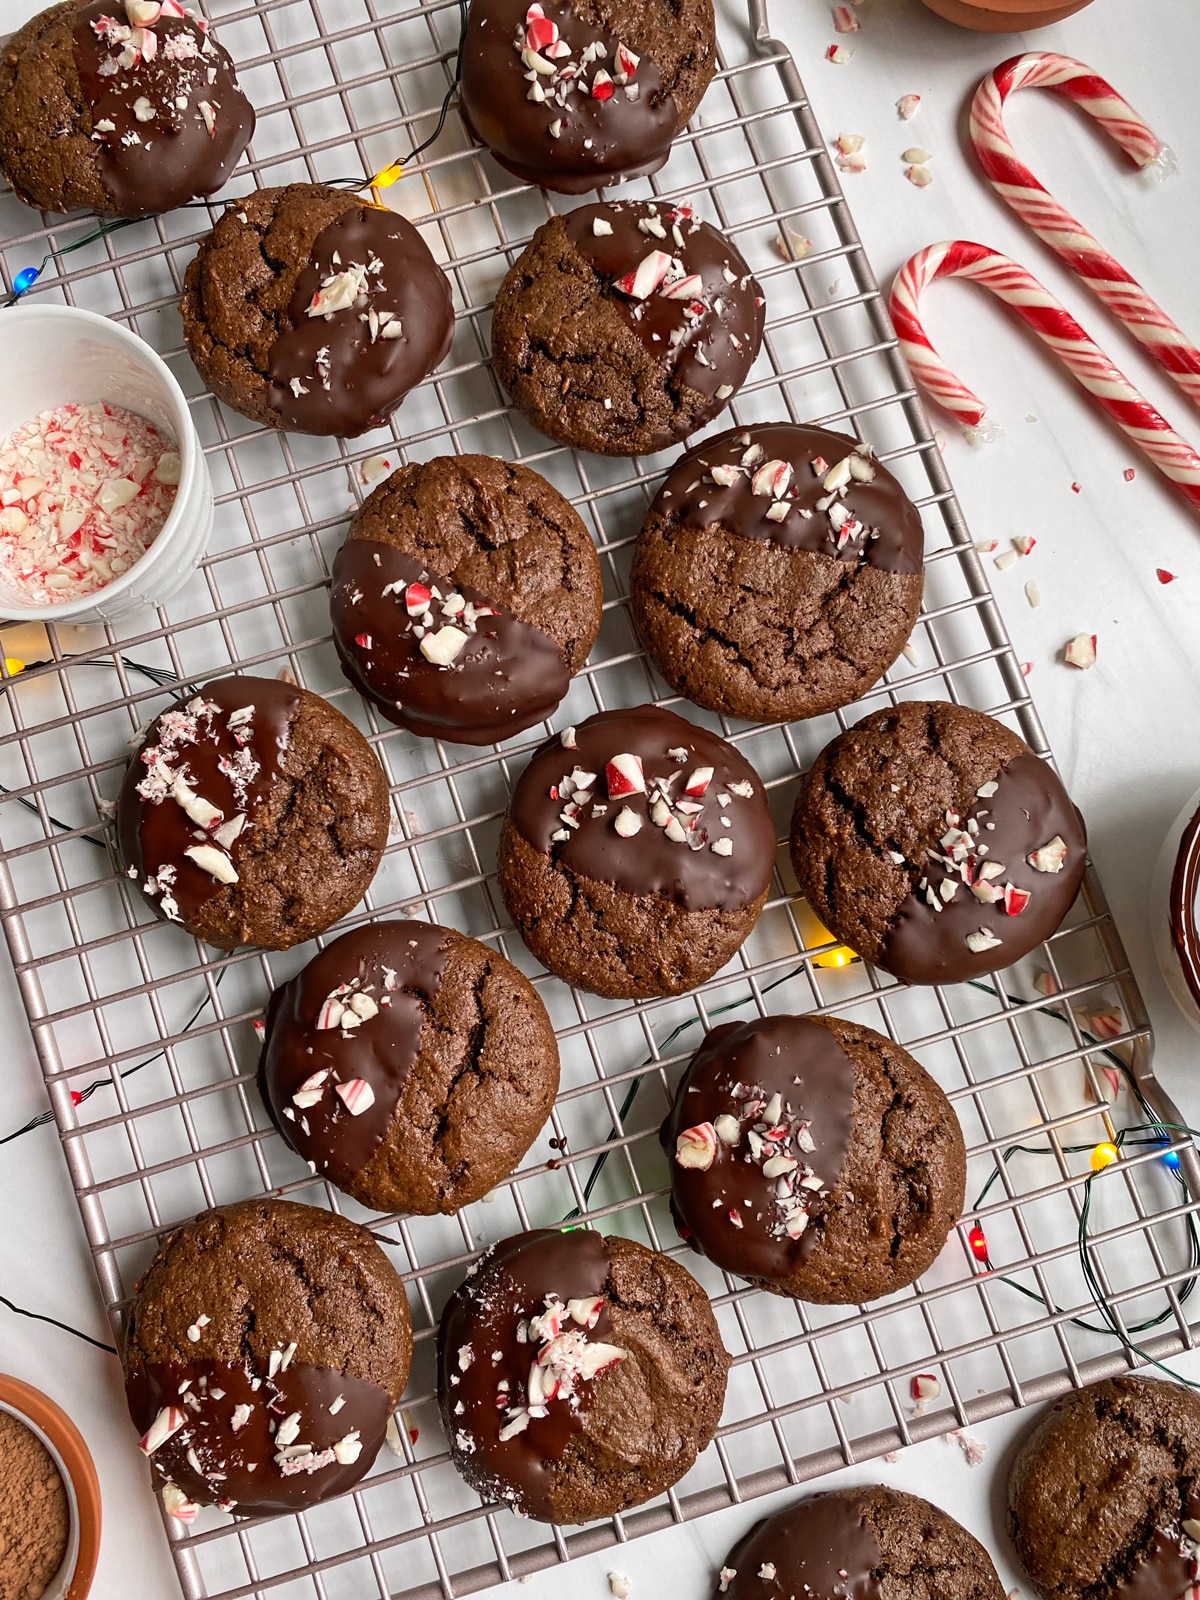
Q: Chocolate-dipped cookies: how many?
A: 15